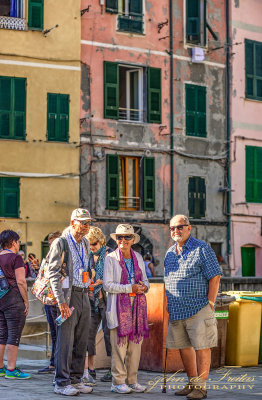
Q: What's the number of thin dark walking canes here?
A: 1